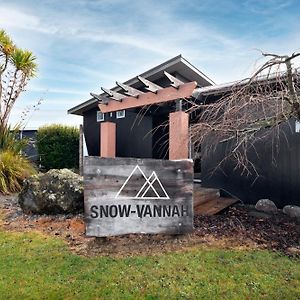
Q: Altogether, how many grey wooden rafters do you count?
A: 5